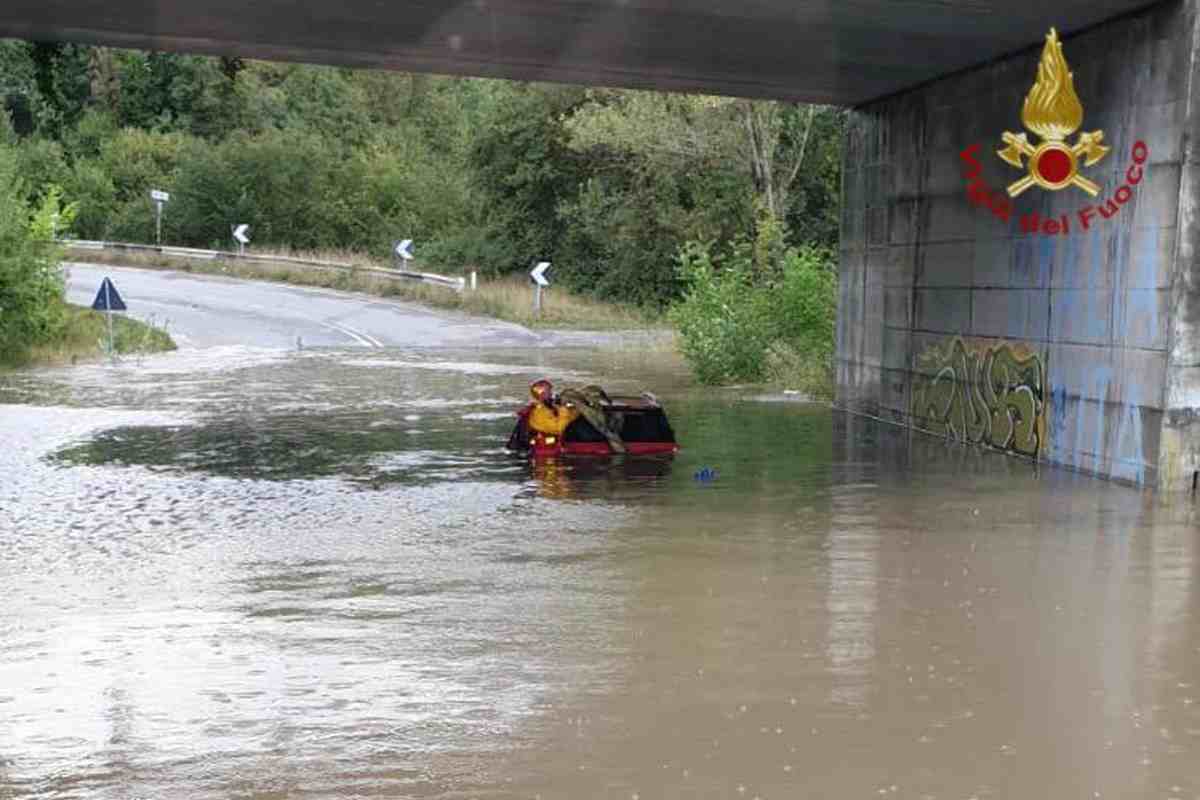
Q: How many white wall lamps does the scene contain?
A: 0